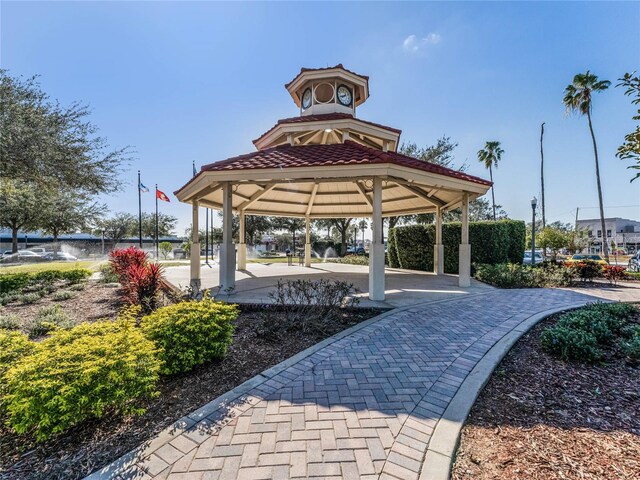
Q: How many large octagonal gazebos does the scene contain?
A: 1